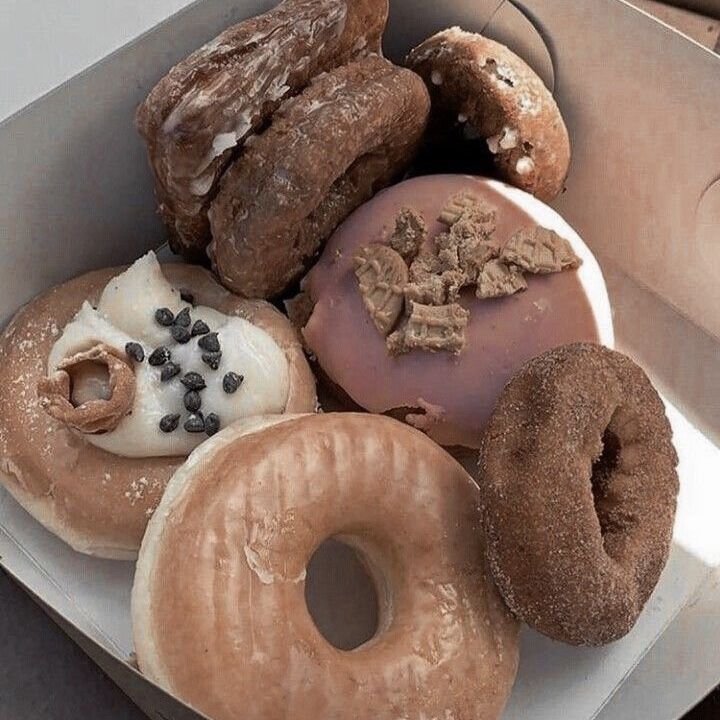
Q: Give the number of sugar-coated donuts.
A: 1